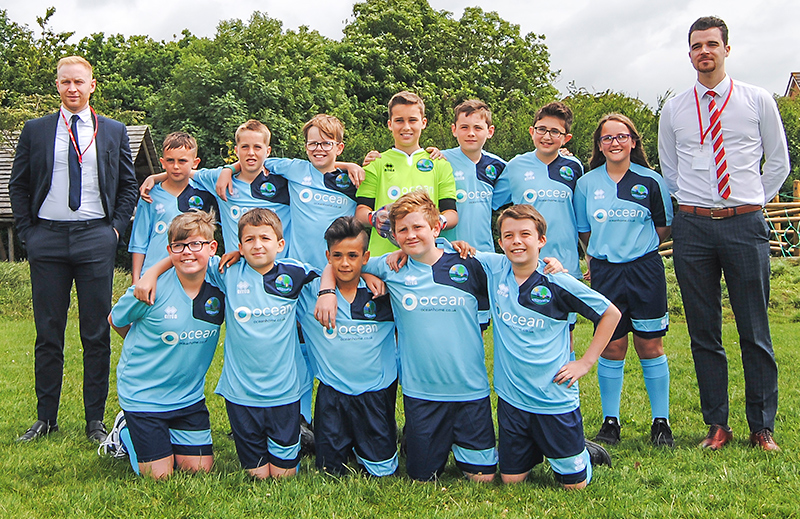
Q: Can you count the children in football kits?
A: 12